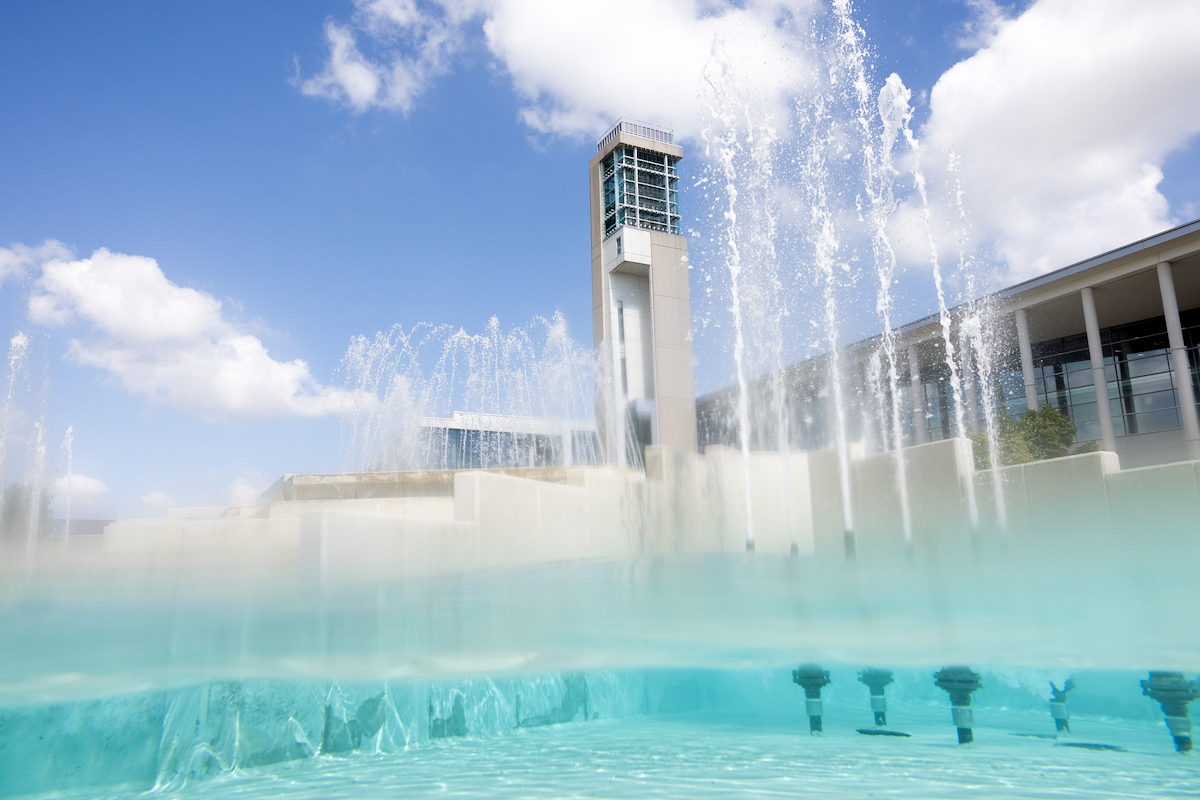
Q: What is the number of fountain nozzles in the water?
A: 5